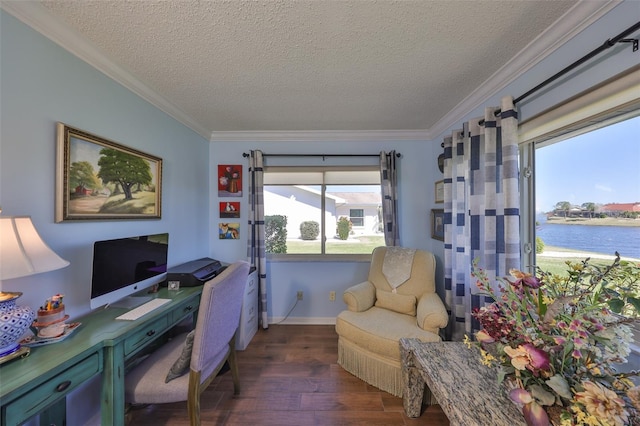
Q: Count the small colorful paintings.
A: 3